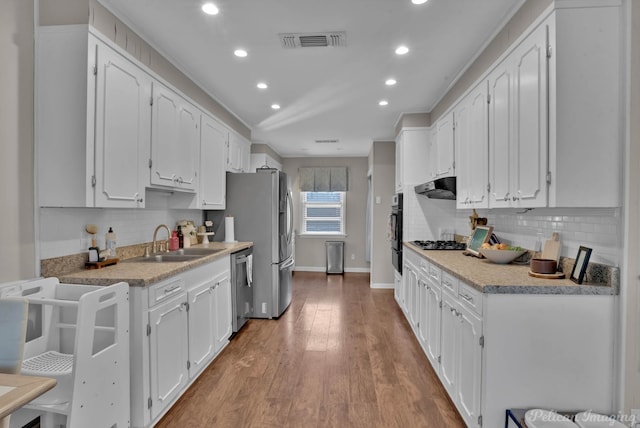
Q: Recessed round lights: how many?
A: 8